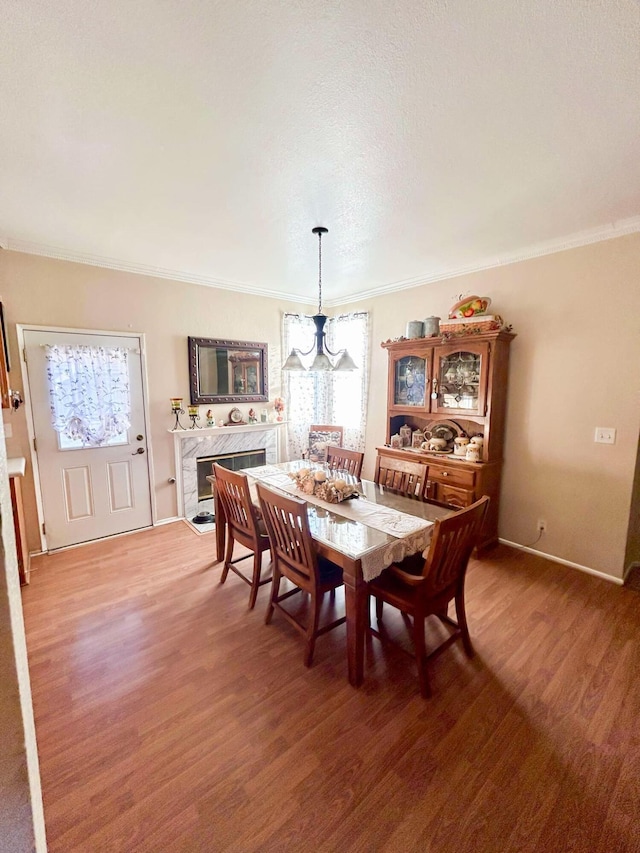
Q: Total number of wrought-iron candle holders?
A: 2